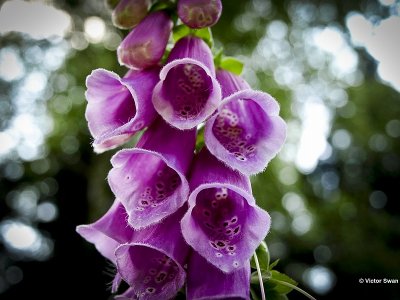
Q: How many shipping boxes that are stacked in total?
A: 0